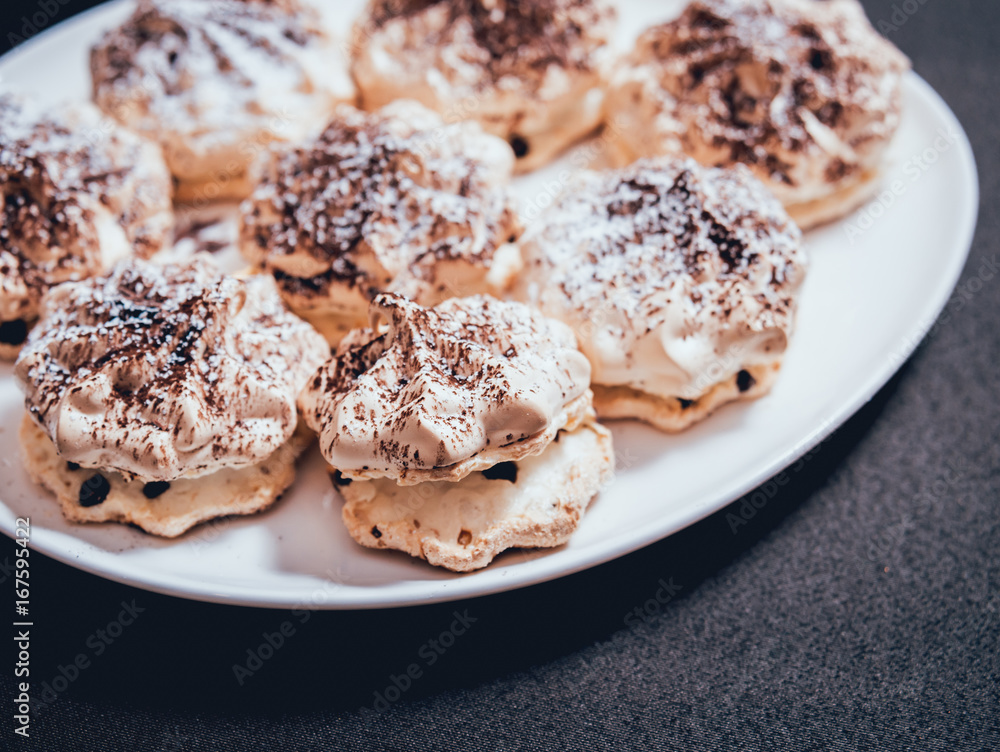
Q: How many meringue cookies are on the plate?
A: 8